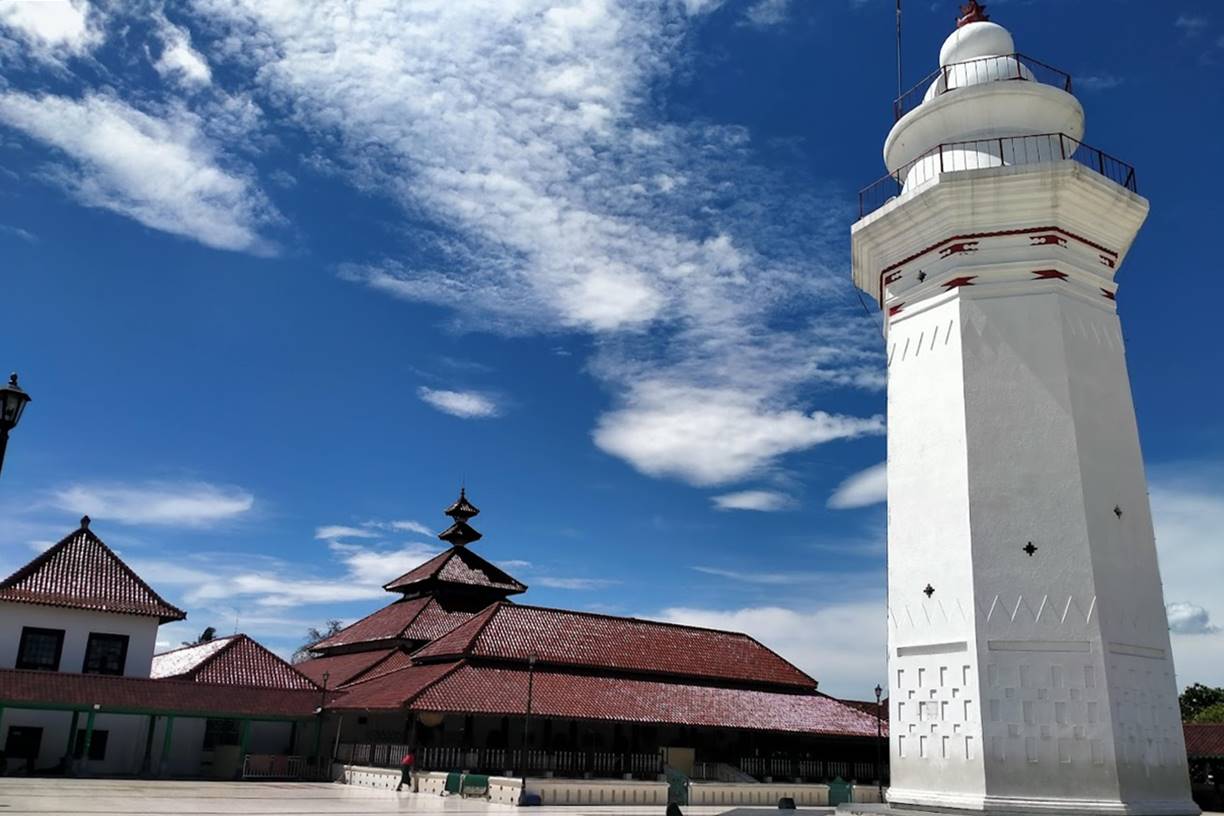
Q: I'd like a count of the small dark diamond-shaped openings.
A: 4